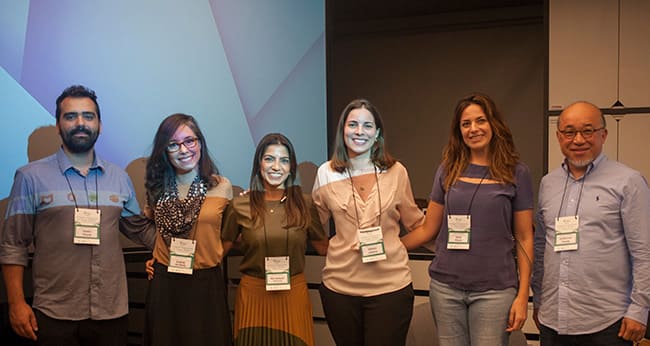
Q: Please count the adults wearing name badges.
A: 6